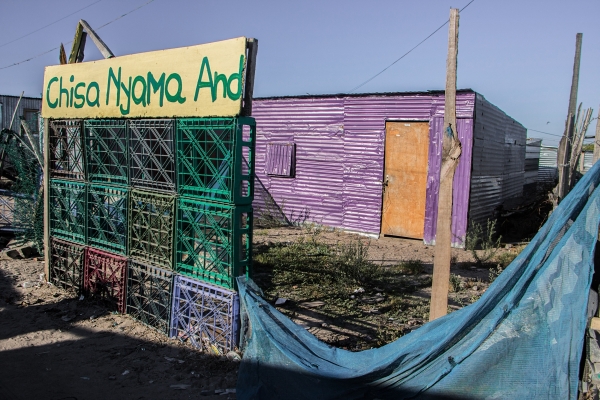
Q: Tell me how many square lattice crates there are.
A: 12